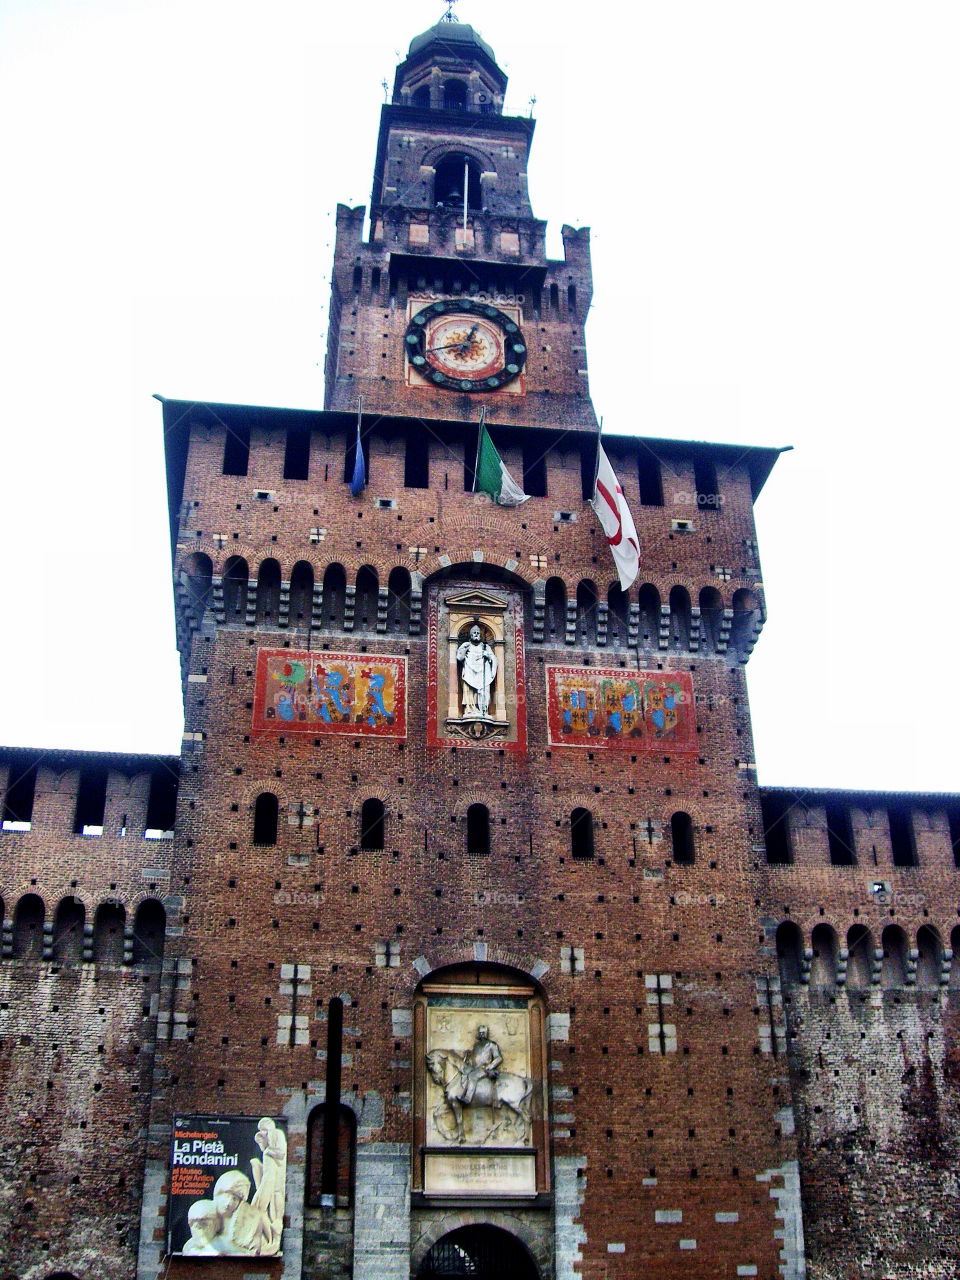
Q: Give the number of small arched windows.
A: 5